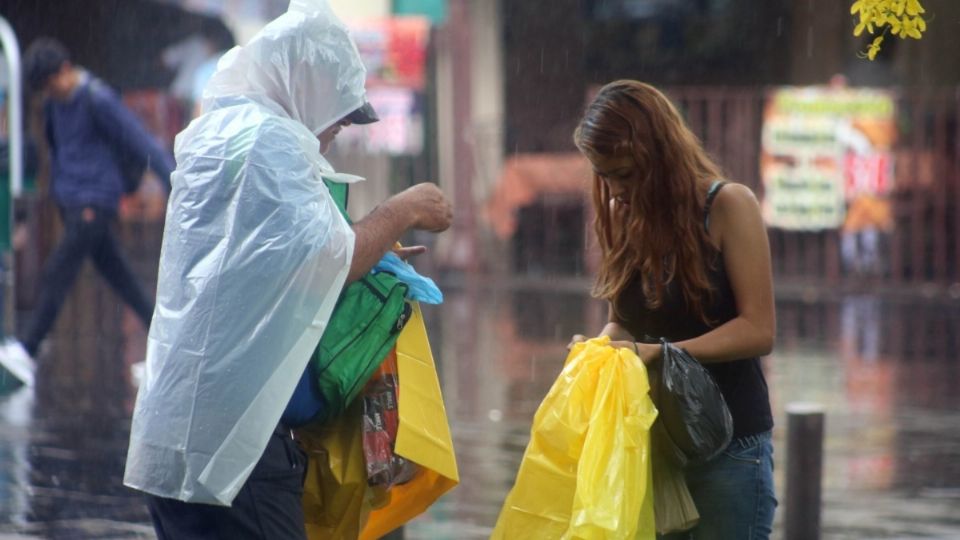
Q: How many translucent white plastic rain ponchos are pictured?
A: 1